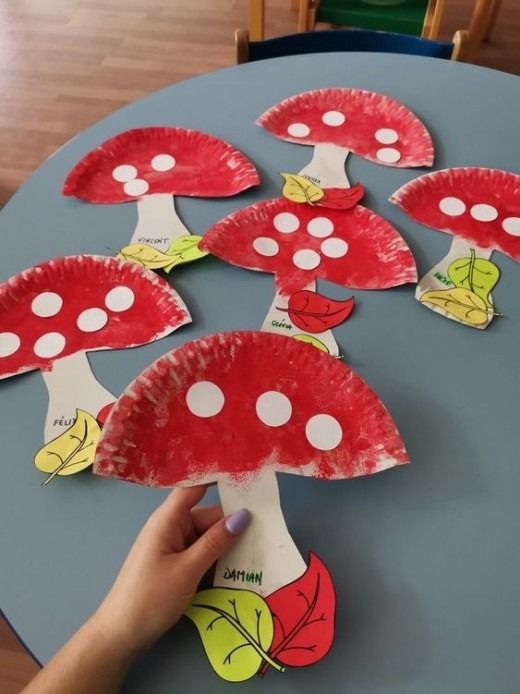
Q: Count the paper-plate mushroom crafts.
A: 6